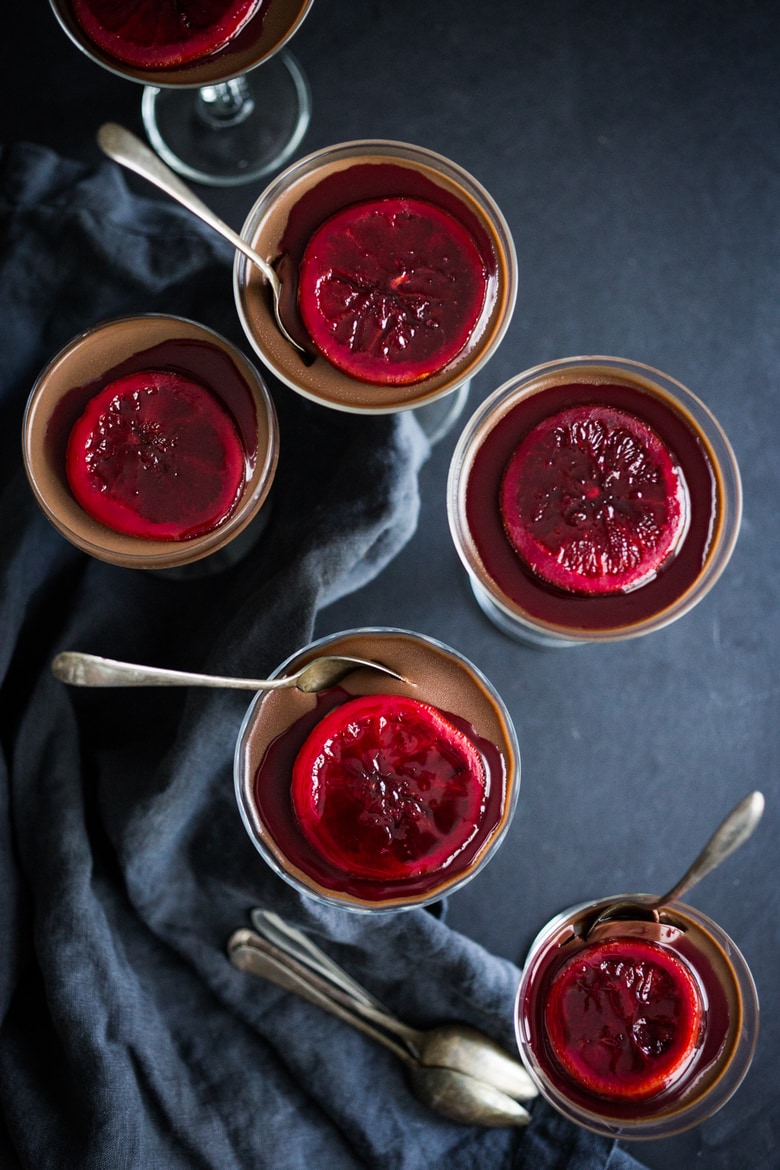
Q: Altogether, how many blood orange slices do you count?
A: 6